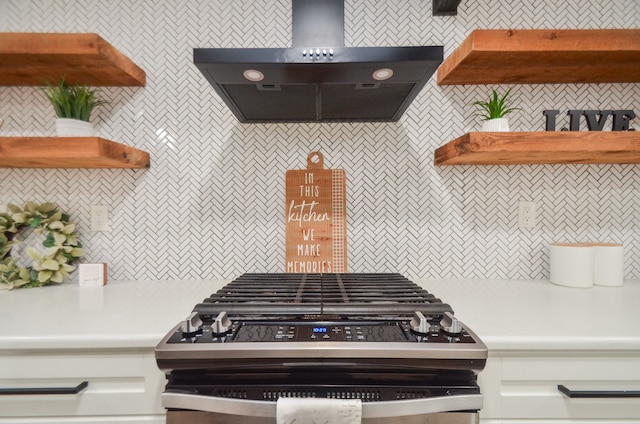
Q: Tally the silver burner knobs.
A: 4